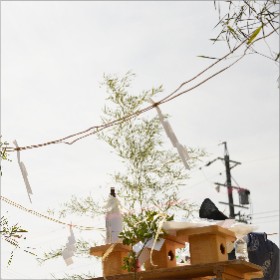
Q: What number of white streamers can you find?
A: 3